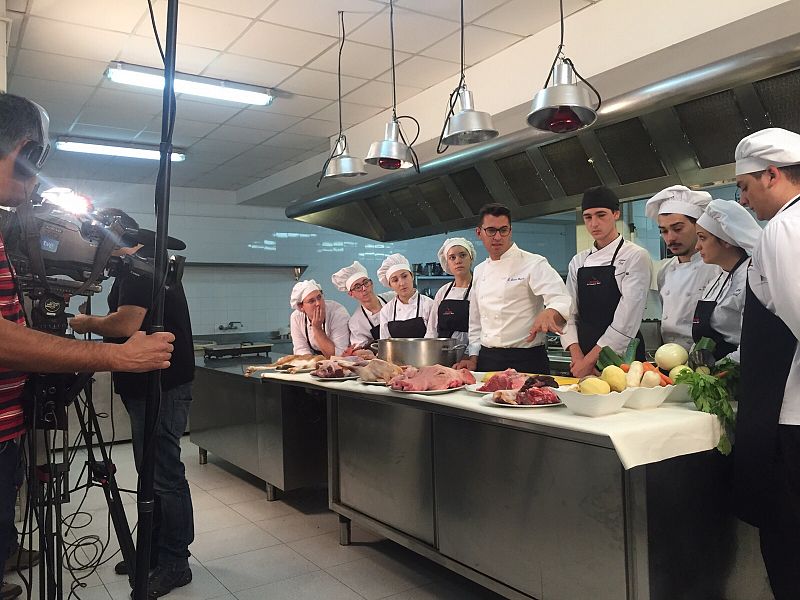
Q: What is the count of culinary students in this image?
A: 8